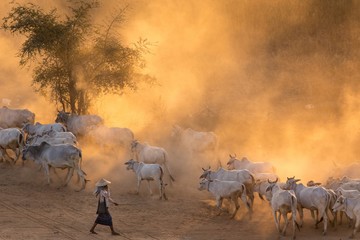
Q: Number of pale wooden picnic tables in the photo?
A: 0